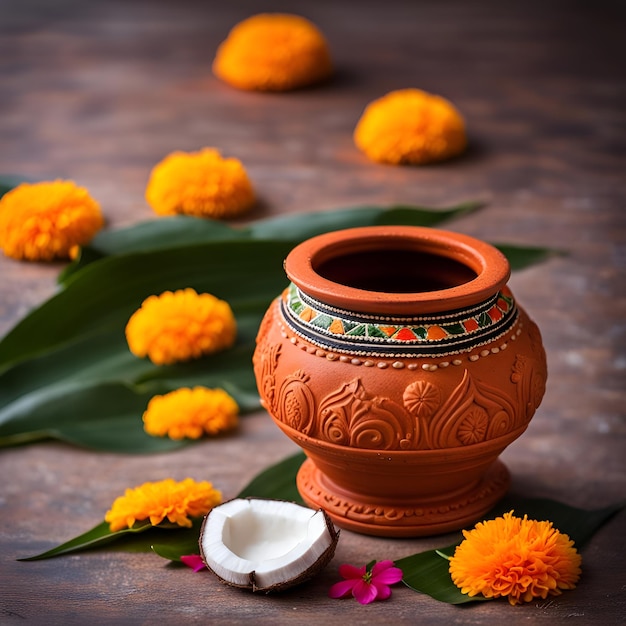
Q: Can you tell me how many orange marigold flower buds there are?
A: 8